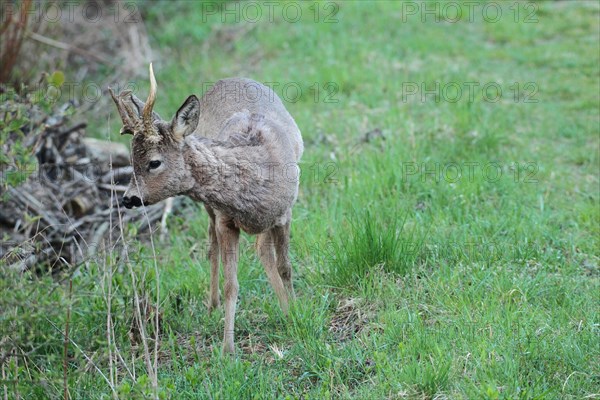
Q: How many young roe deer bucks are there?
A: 1